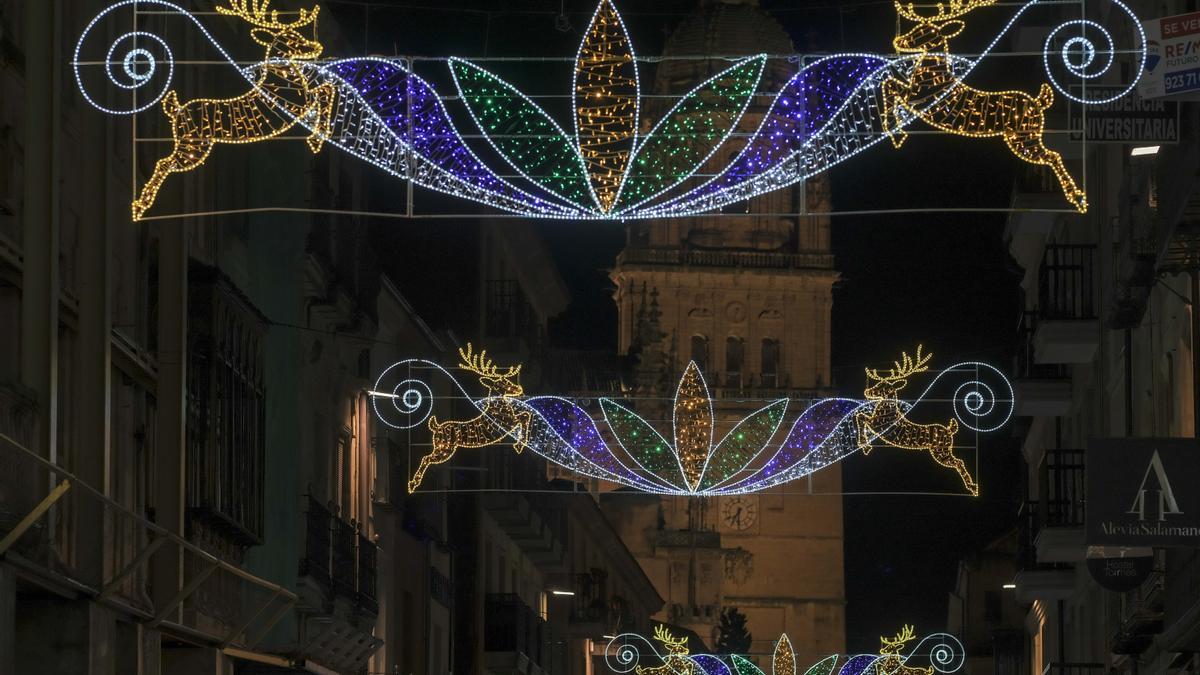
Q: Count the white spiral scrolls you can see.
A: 6